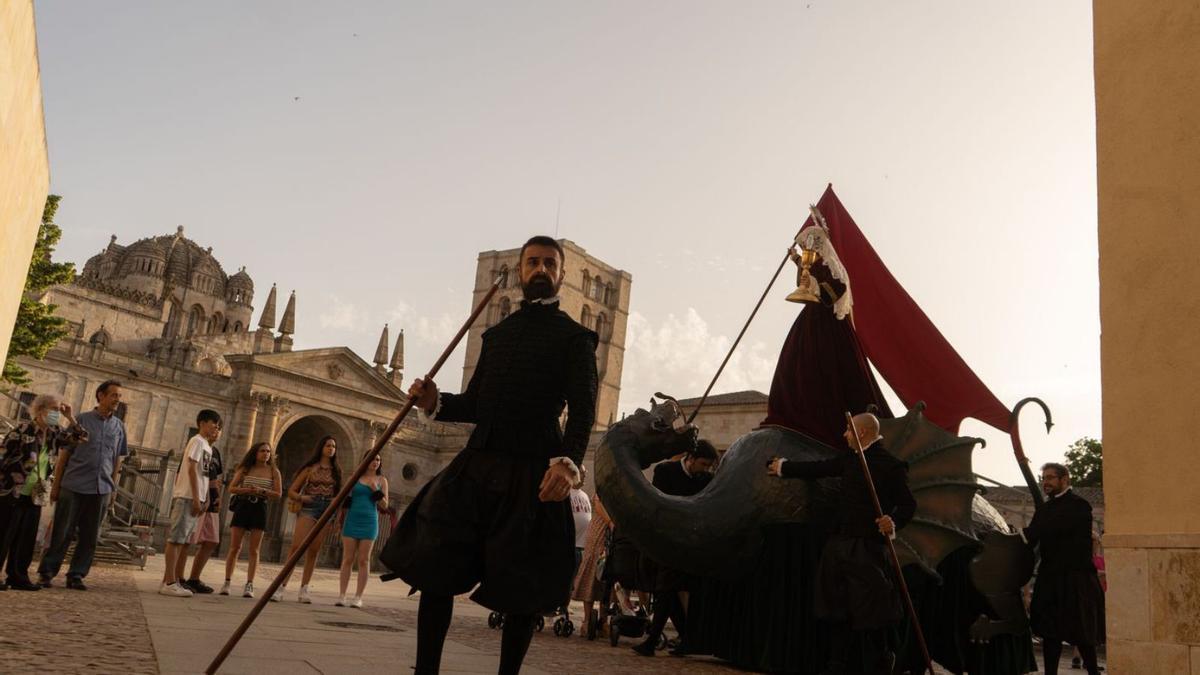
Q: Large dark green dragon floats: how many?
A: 1